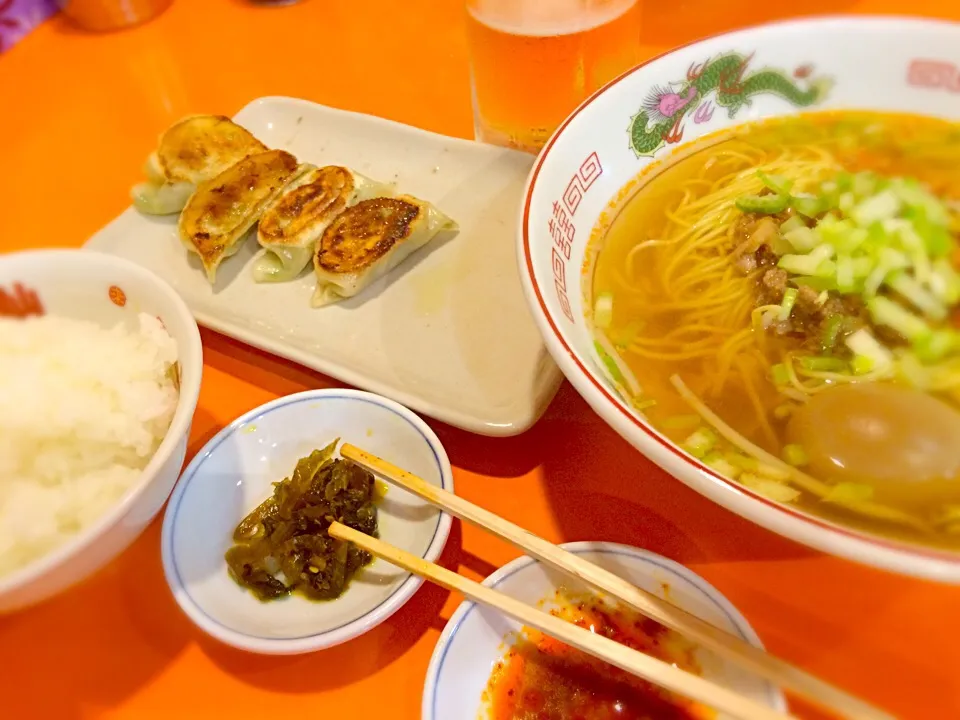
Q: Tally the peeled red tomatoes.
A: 0